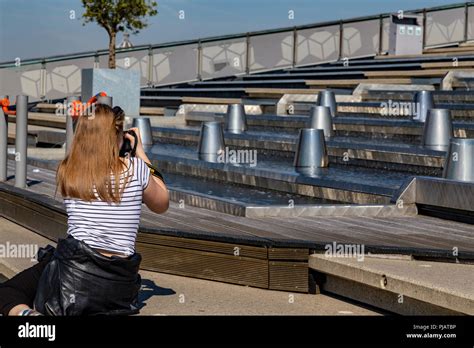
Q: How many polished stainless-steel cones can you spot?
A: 9